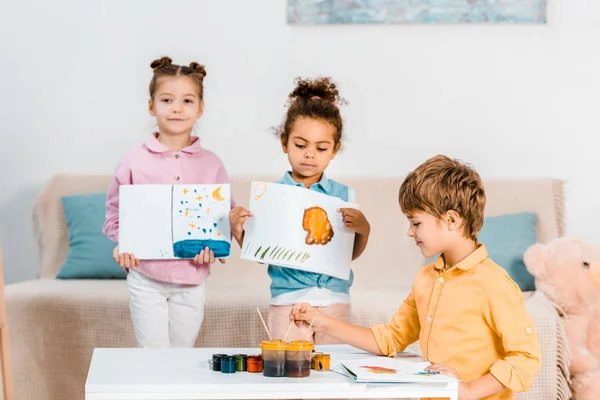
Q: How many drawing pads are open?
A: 3